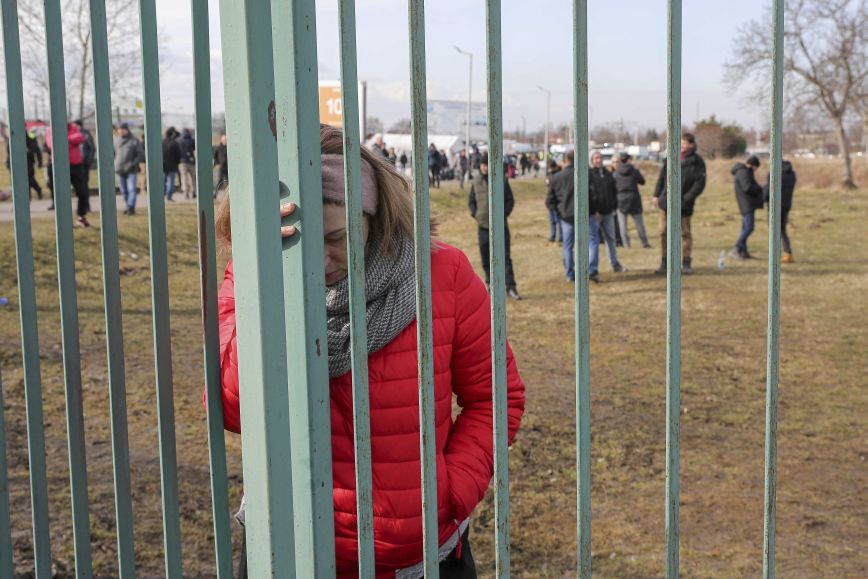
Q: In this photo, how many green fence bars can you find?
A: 14